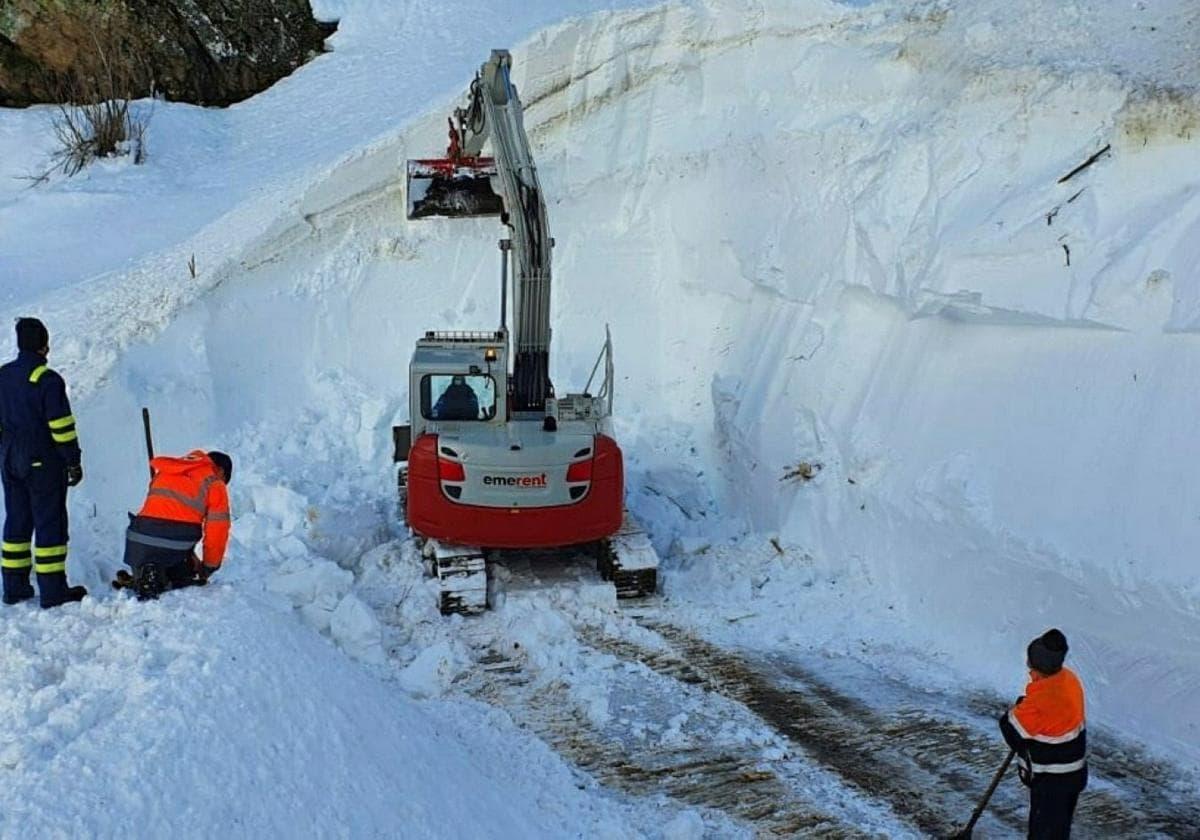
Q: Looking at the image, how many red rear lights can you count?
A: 2